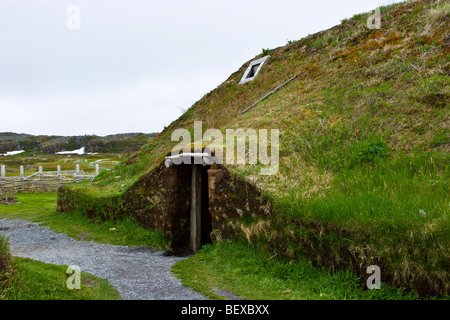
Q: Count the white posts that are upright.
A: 6